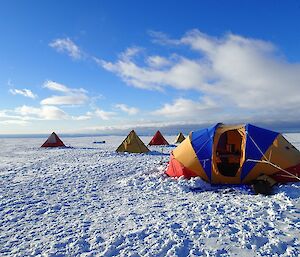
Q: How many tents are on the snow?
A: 5